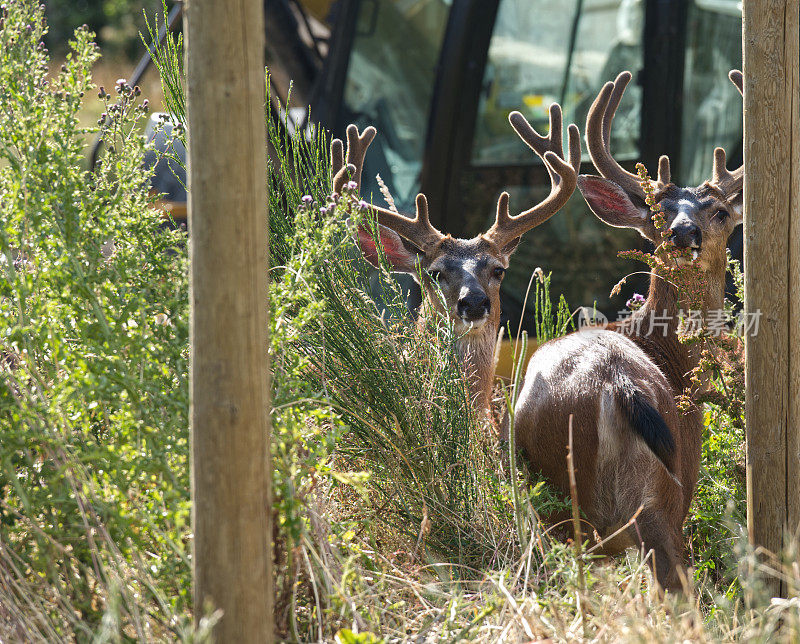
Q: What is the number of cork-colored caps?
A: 0